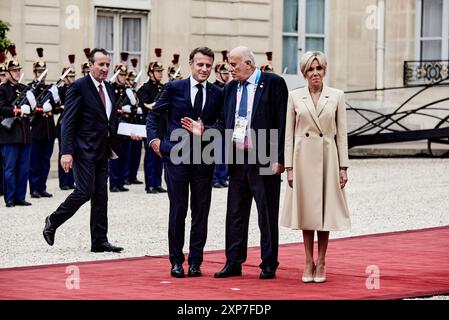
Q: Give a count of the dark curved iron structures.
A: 1